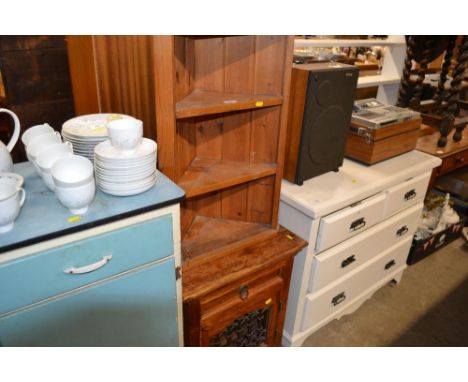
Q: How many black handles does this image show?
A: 6